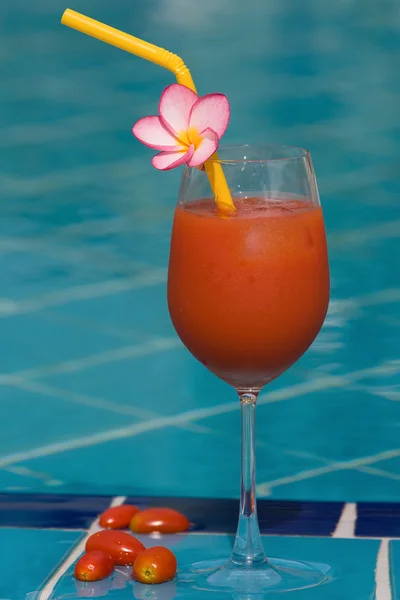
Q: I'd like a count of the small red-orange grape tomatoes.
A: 5